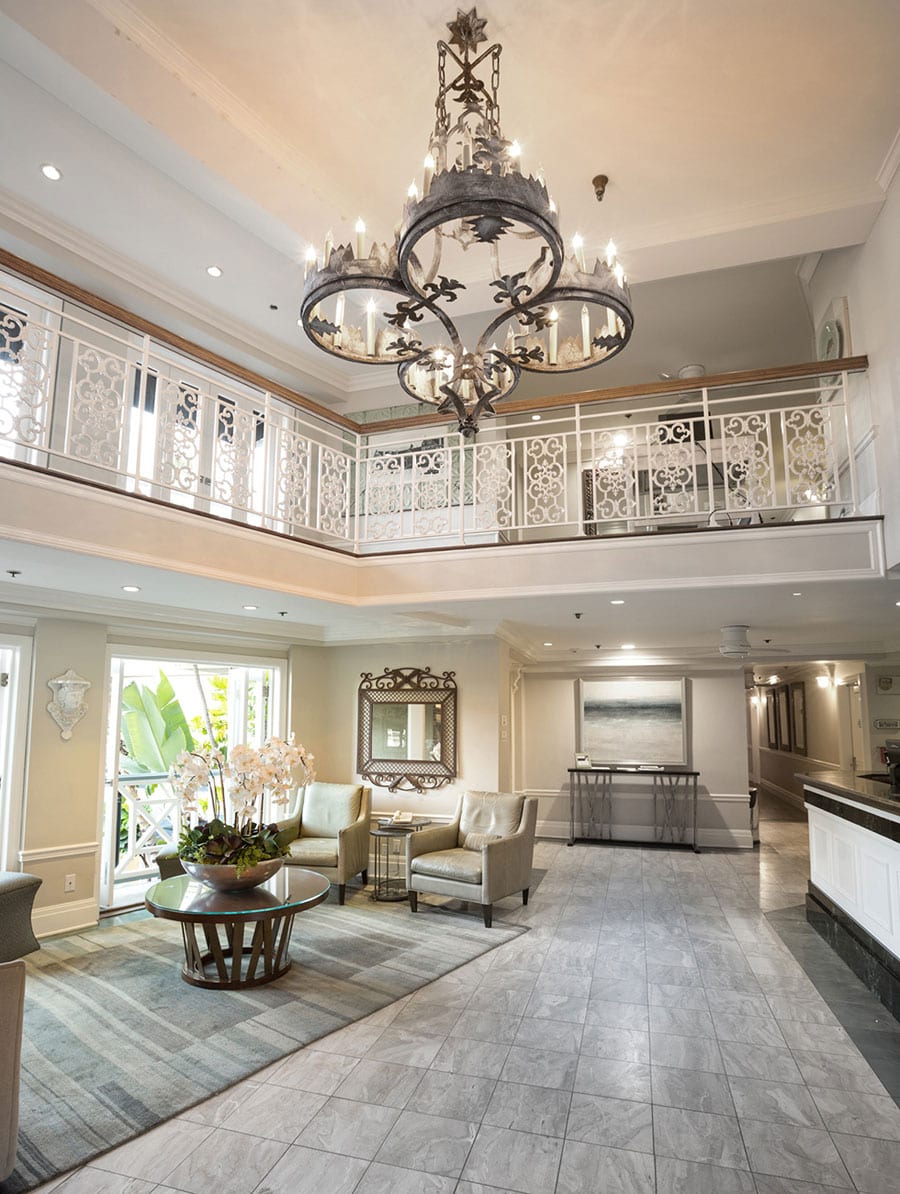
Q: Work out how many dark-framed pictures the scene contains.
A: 3